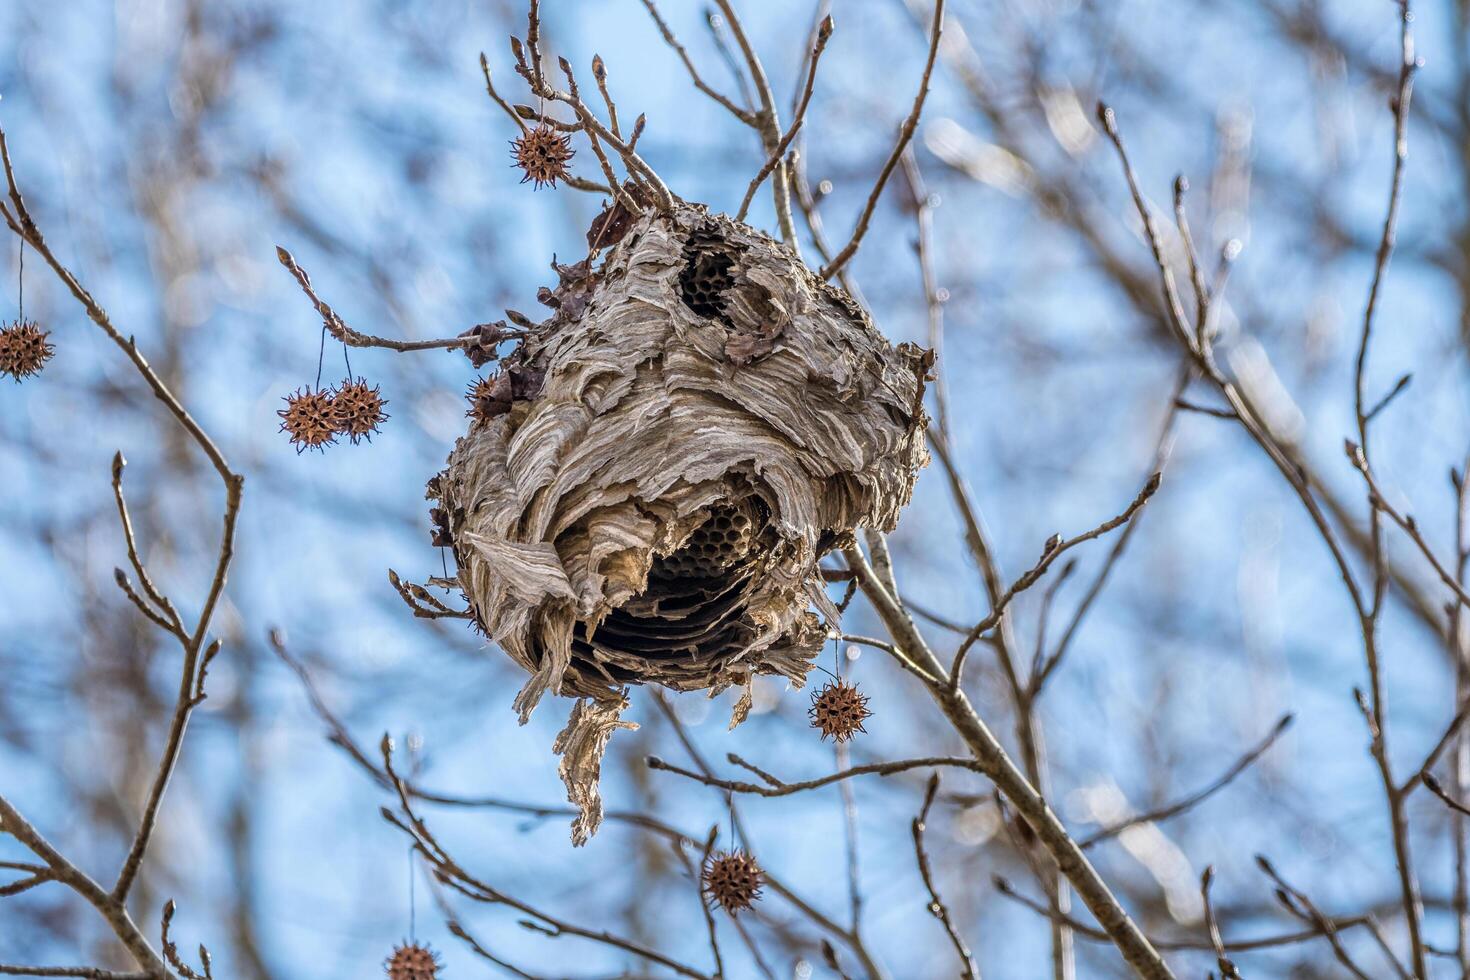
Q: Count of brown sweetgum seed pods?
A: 8